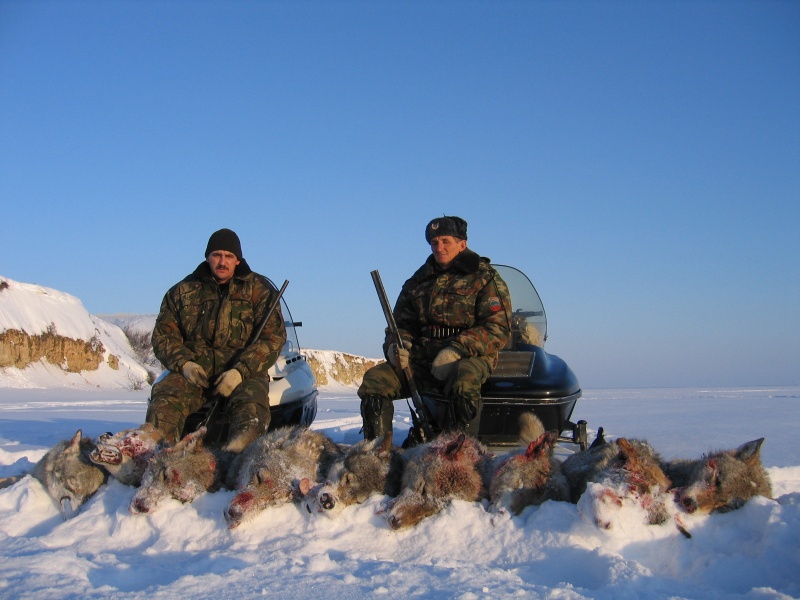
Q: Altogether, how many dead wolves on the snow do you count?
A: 9